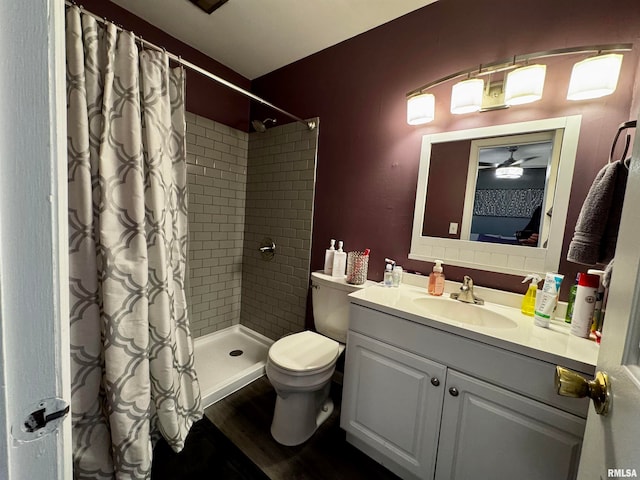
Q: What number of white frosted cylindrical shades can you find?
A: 4